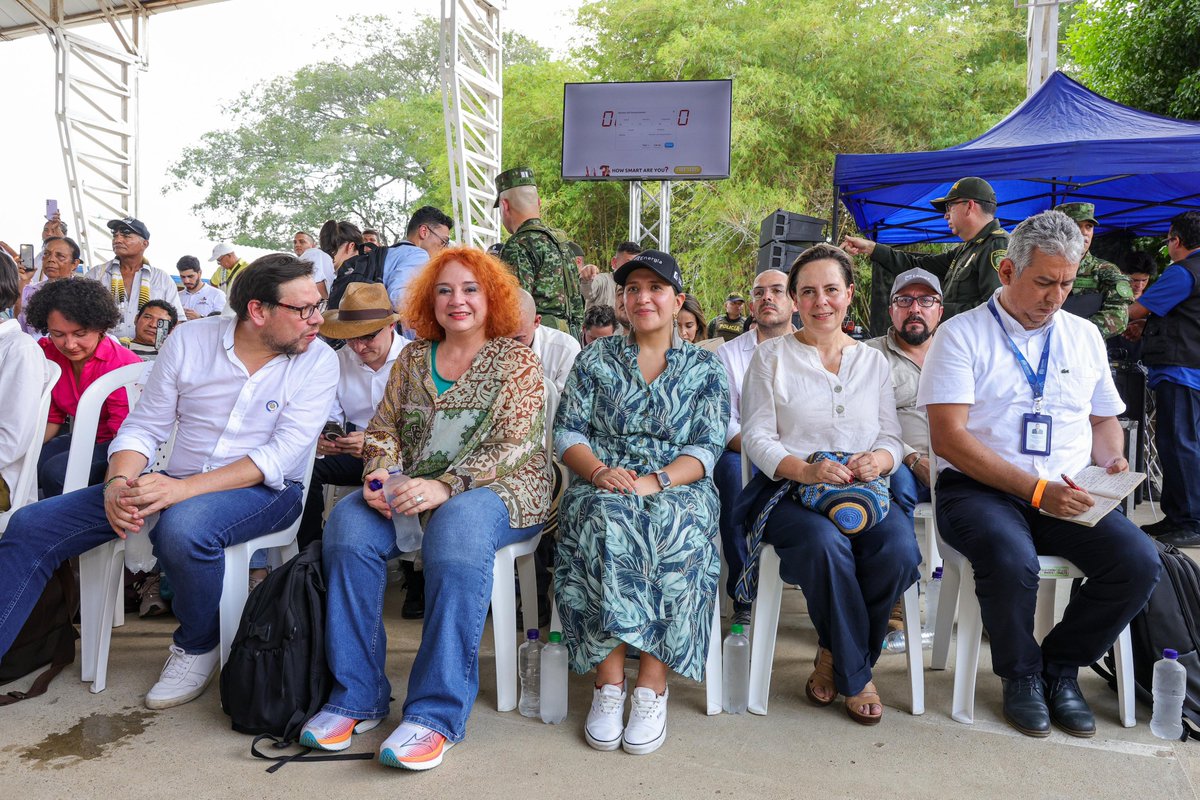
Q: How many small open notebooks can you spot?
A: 1